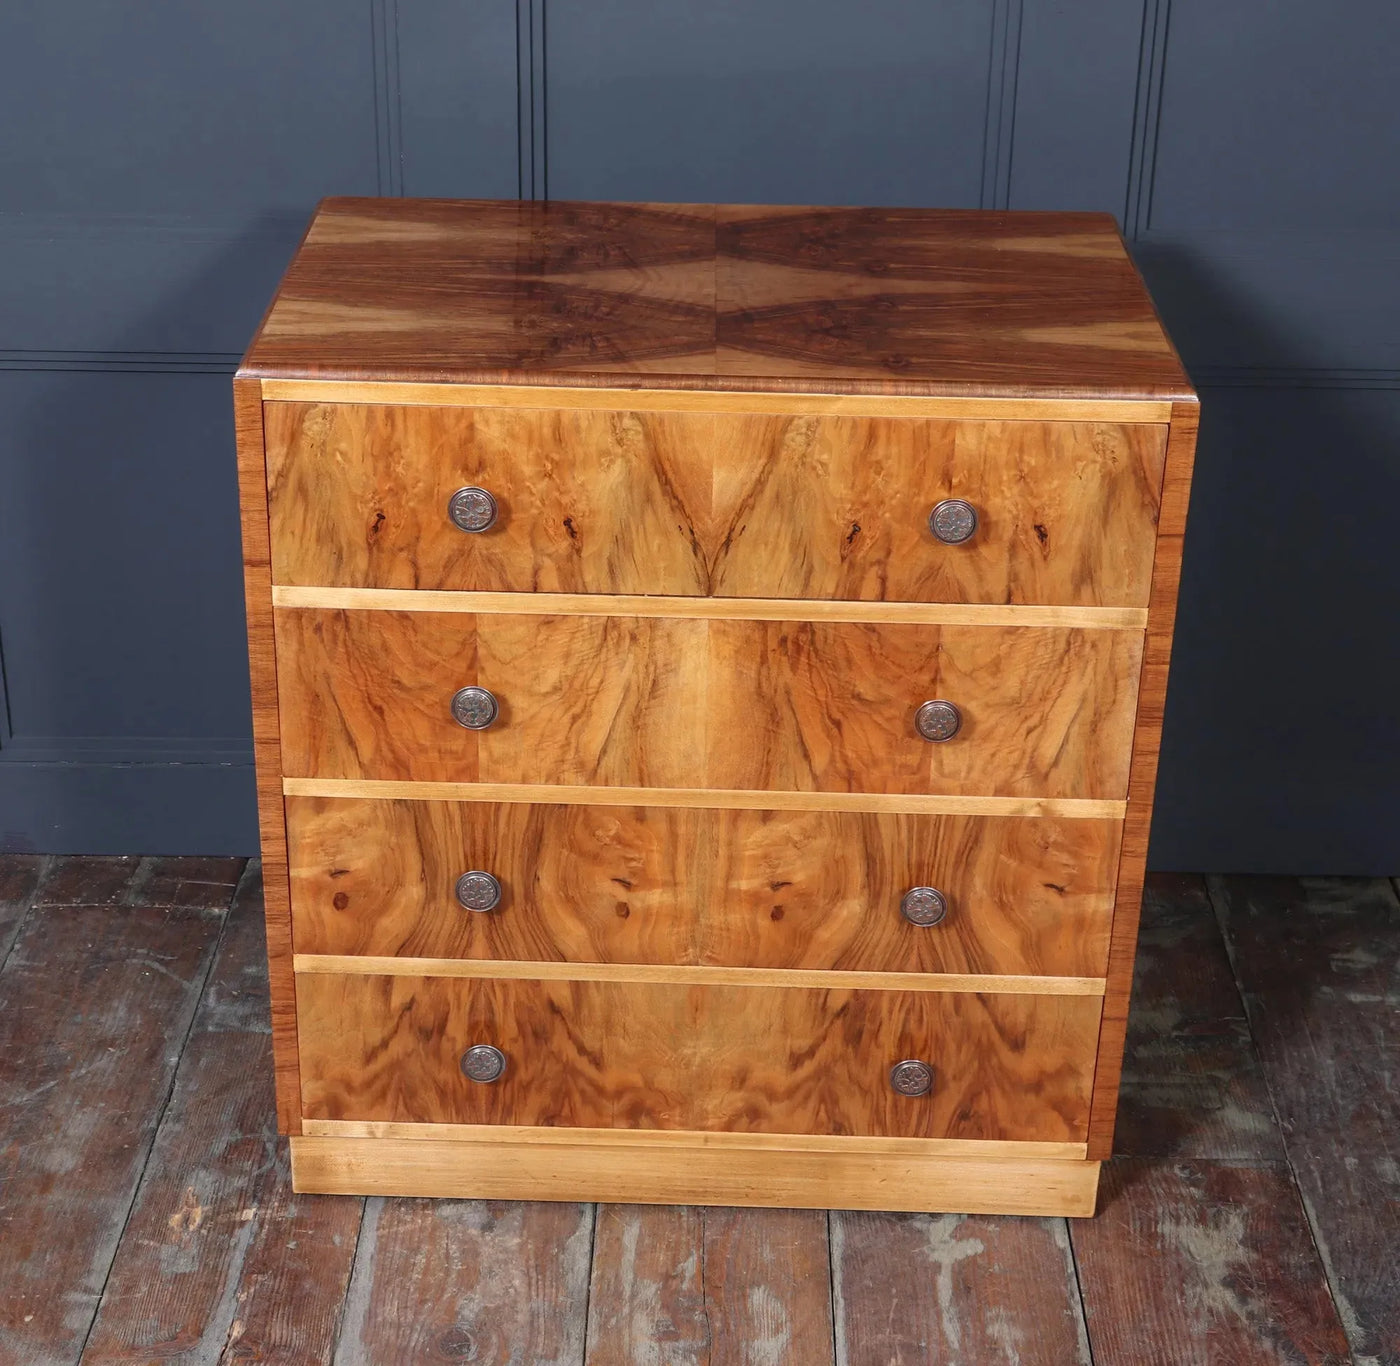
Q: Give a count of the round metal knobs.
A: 8